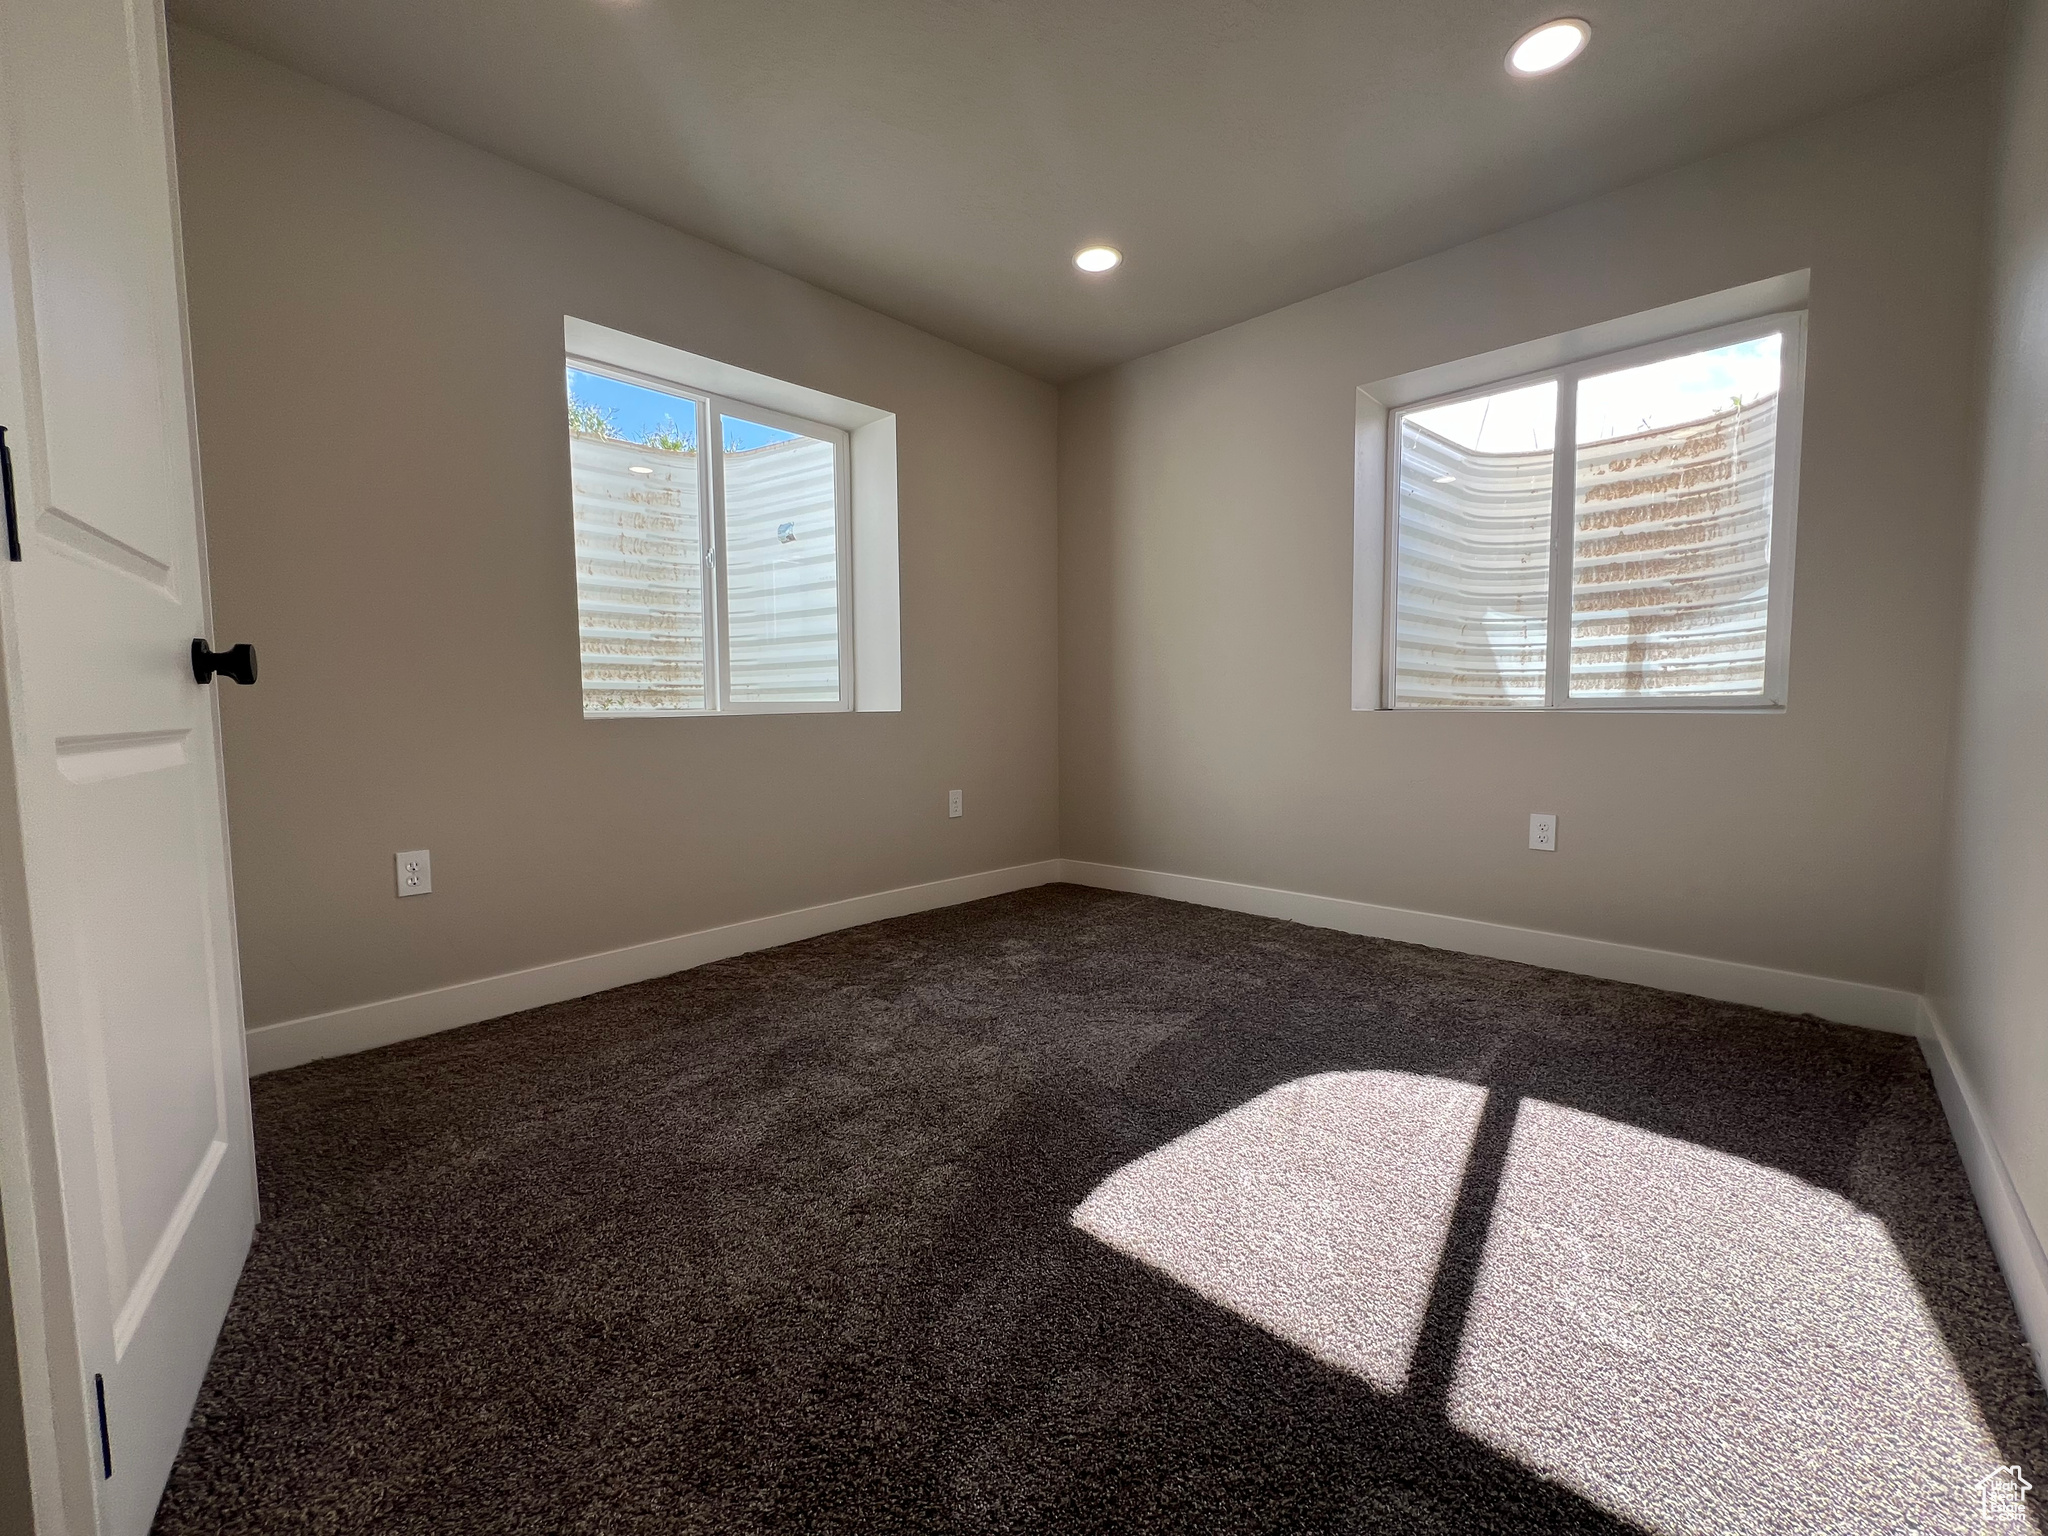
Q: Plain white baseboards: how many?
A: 3